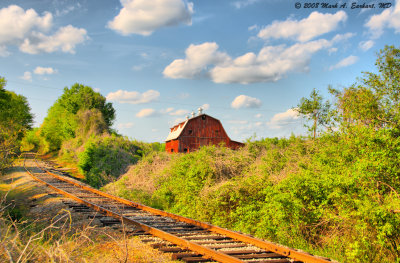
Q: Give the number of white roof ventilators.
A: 3